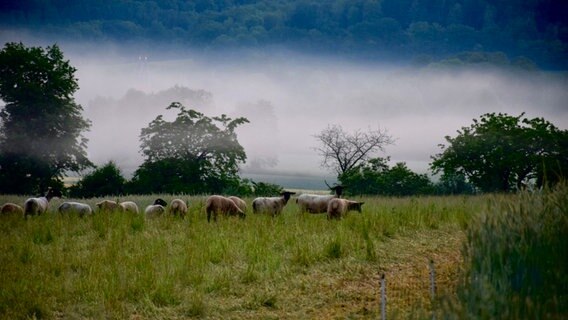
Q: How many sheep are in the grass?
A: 12